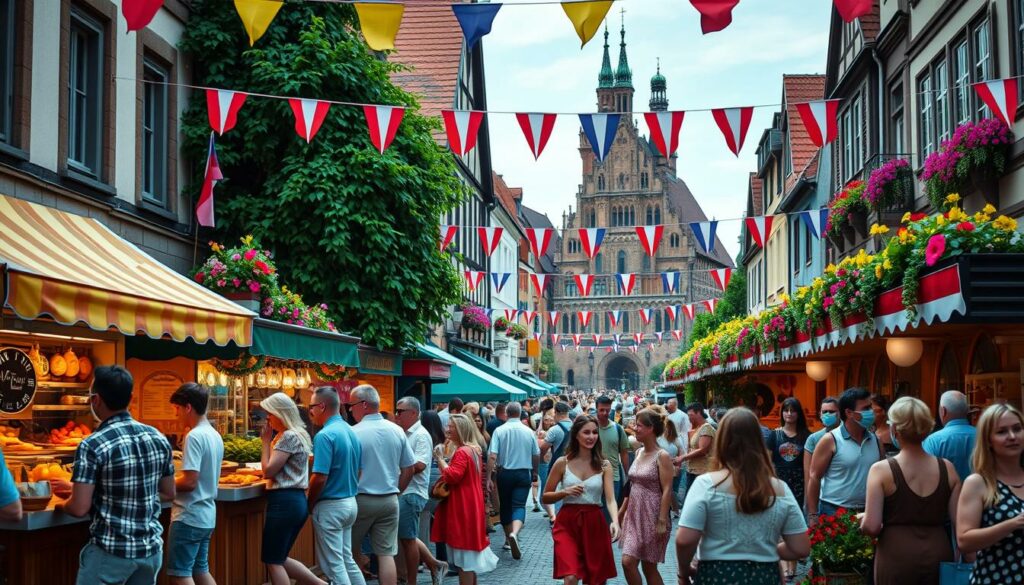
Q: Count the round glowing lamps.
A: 2